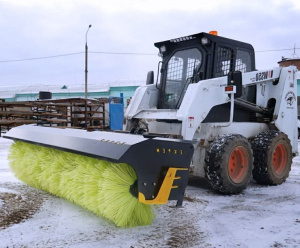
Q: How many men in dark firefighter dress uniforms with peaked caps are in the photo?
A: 0